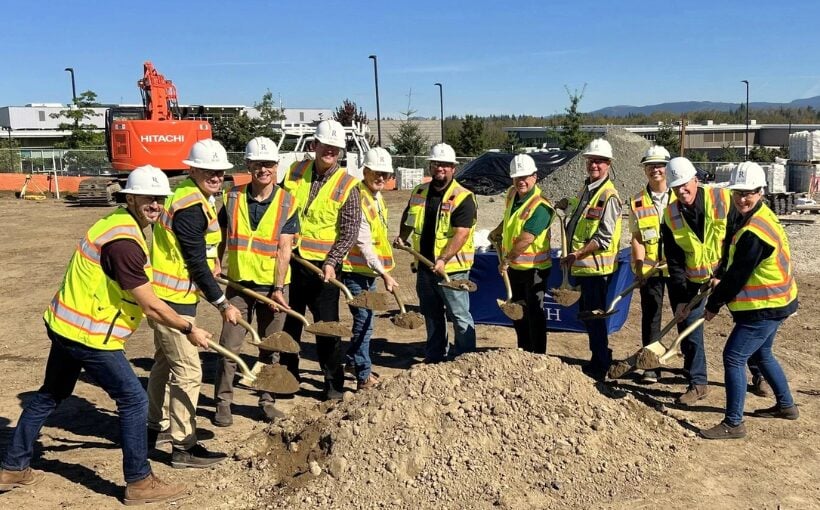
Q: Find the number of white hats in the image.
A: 11